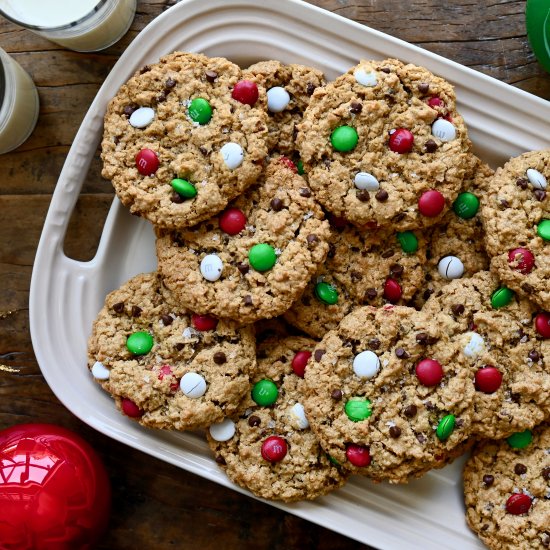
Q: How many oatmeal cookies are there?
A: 12